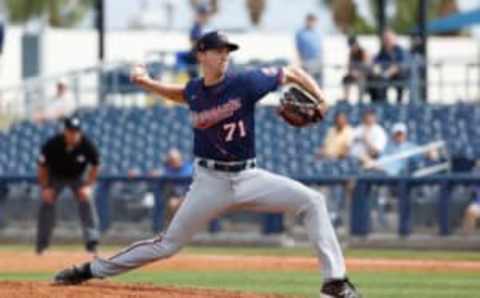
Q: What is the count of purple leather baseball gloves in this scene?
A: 0